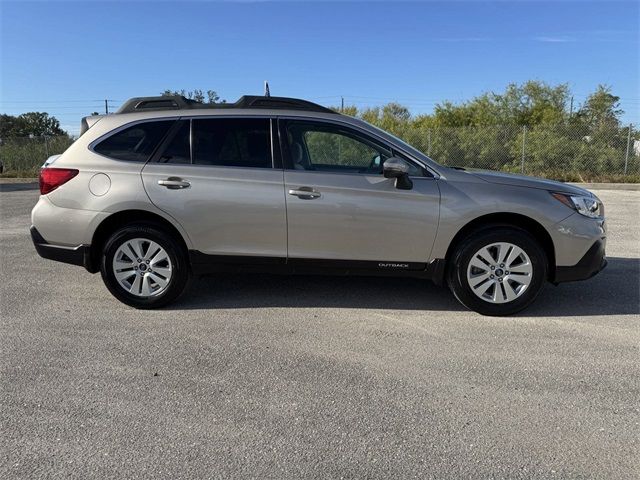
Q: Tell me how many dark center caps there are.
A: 2